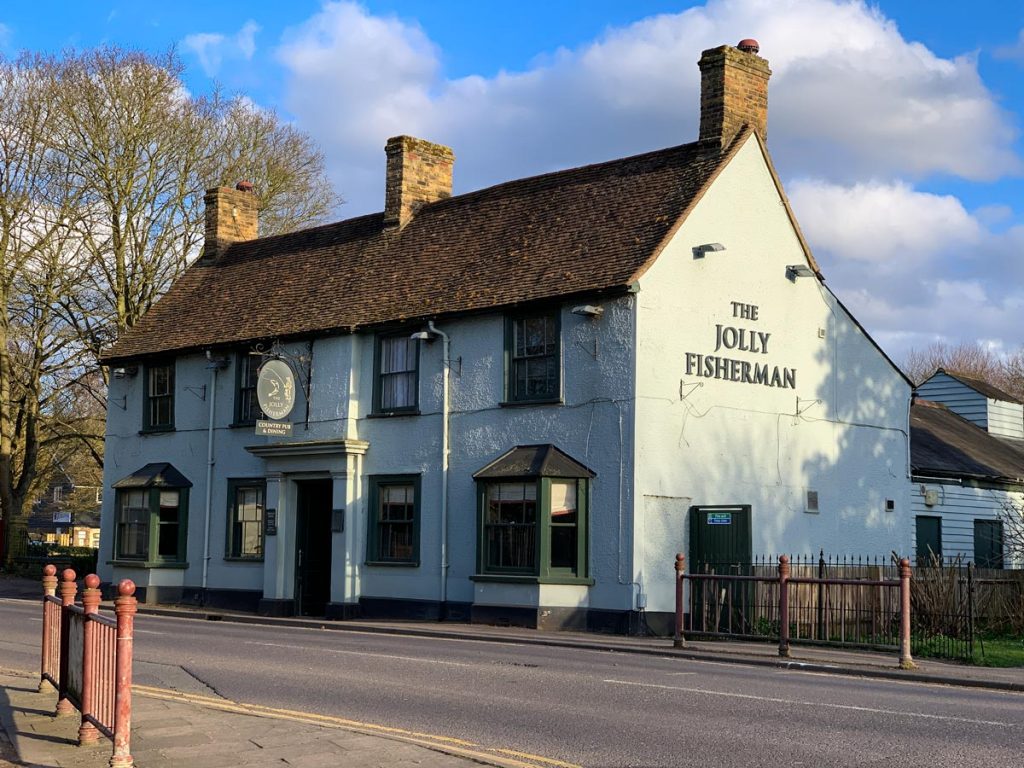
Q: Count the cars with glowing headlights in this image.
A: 0